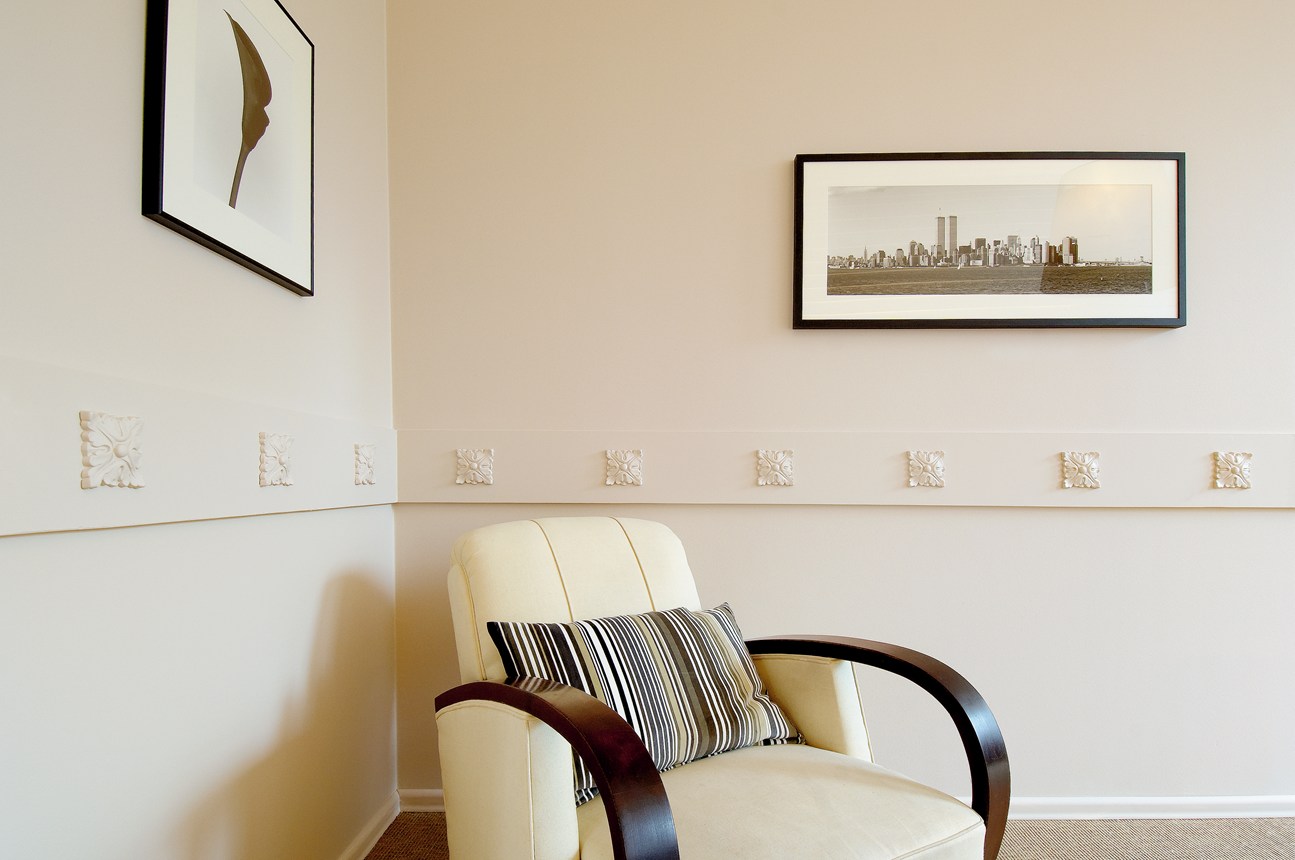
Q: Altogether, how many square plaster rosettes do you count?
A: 9